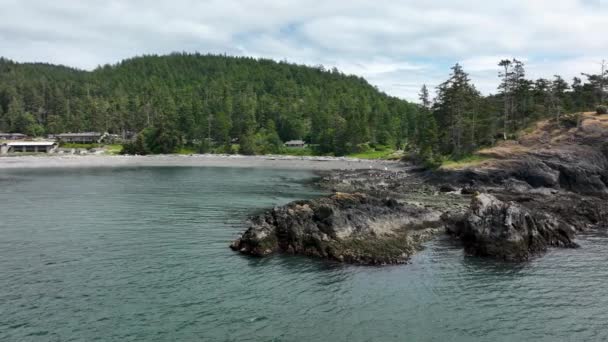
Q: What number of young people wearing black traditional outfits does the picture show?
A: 0